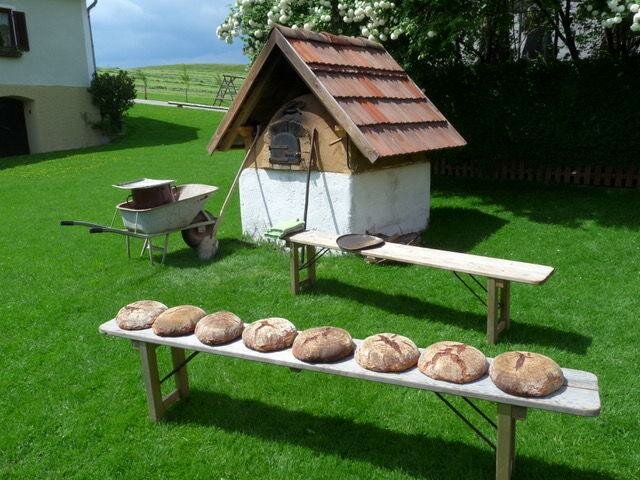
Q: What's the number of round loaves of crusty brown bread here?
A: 8